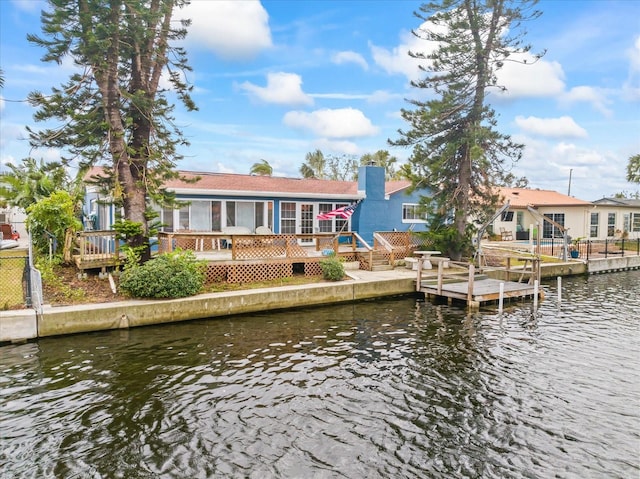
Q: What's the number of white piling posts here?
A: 3